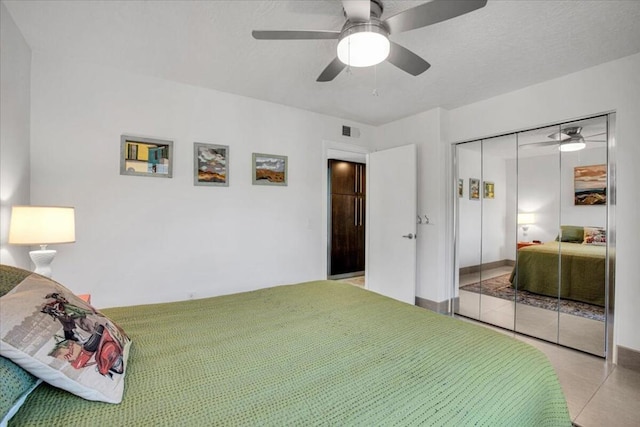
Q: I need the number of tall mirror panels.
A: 4